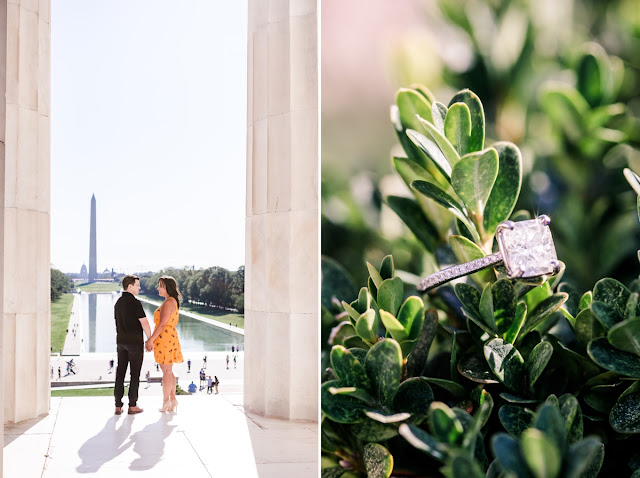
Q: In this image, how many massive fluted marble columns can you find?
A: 2